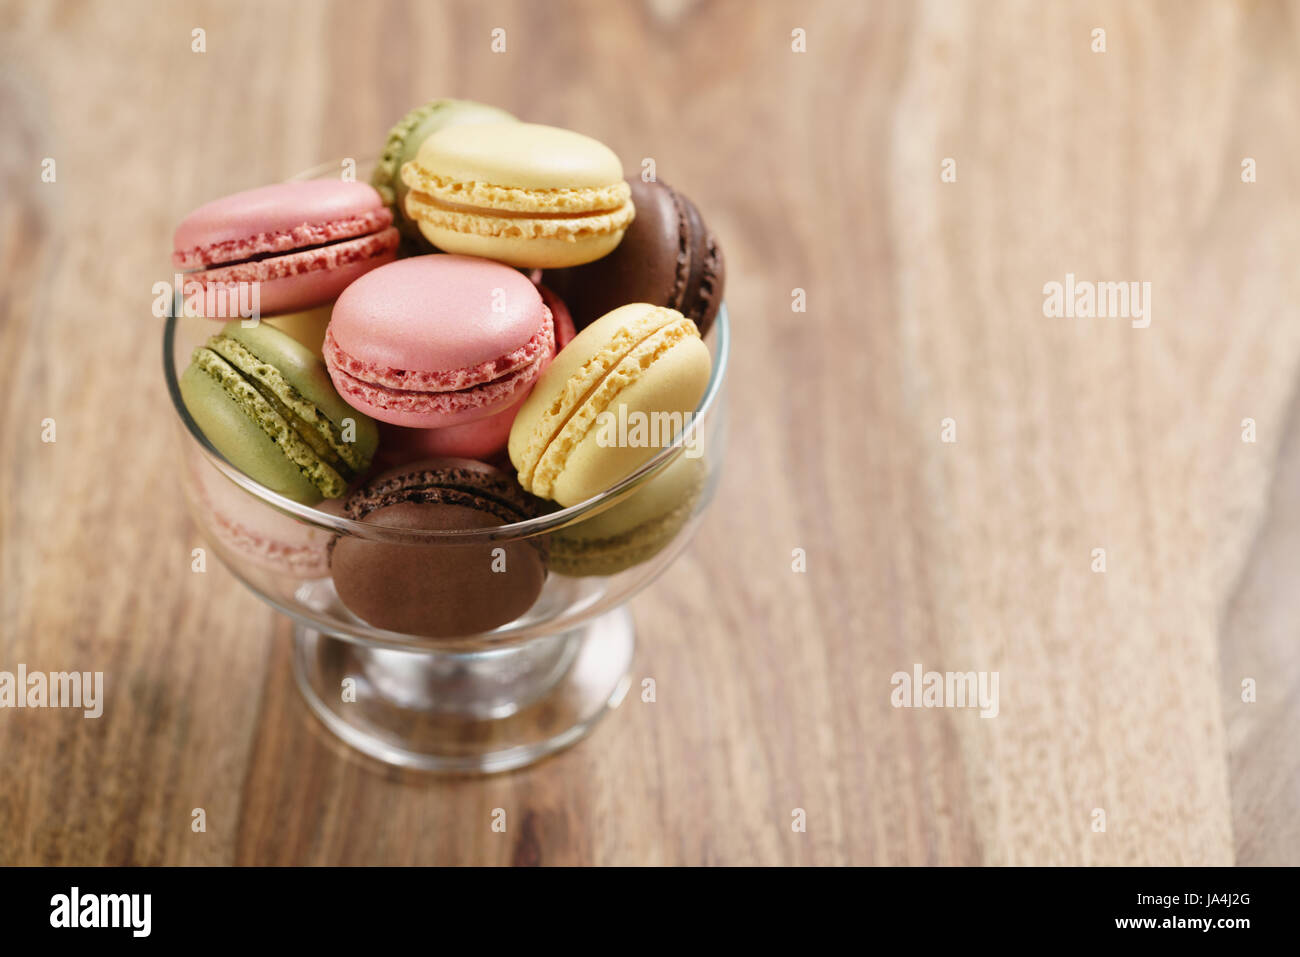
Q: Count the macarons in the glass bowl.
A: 12